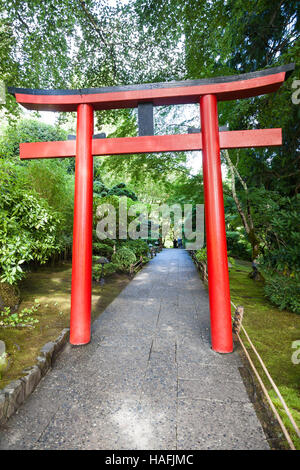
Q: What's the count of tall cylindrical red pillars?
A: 2